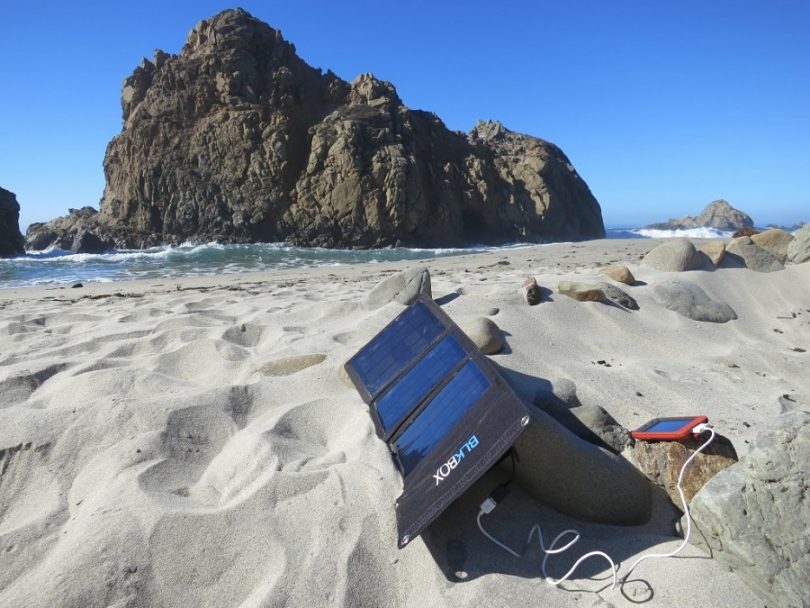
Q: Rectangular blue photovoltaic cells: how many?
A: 3